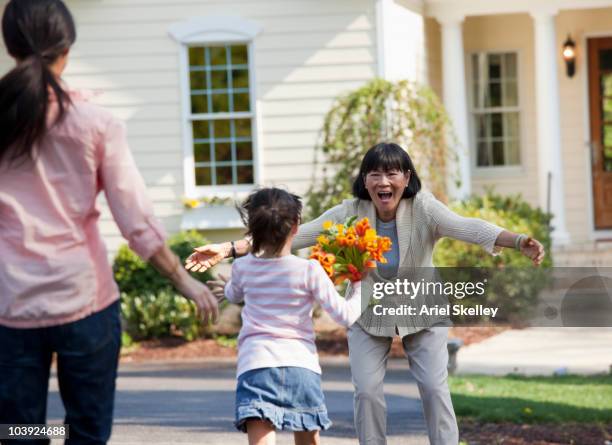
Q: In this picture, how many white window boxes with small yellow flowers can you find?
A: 1